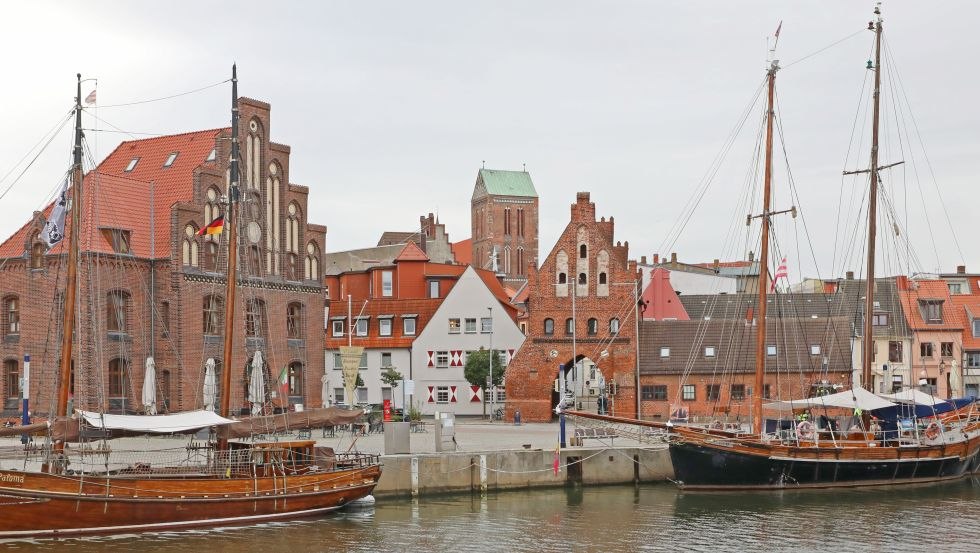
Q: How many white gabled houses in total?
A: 1